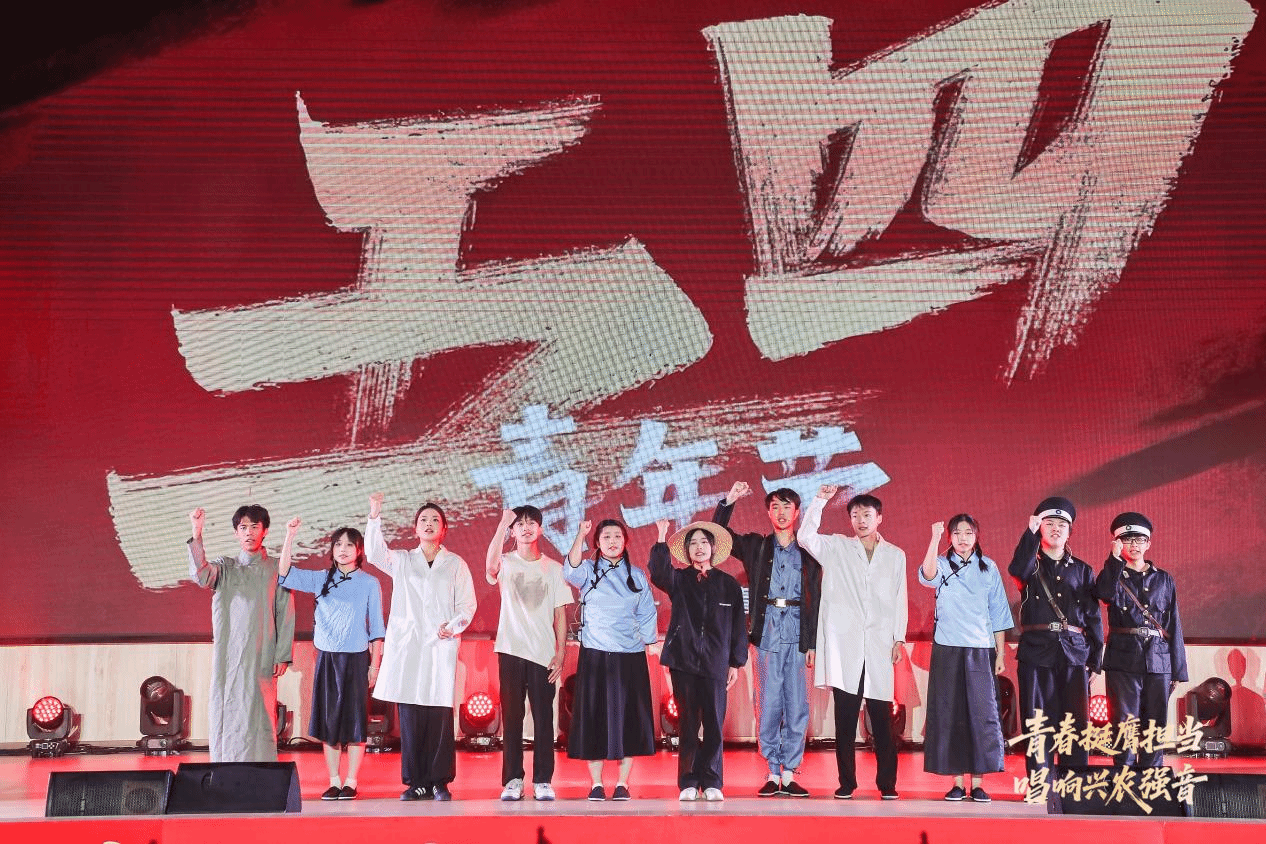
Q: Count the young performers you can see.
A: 11